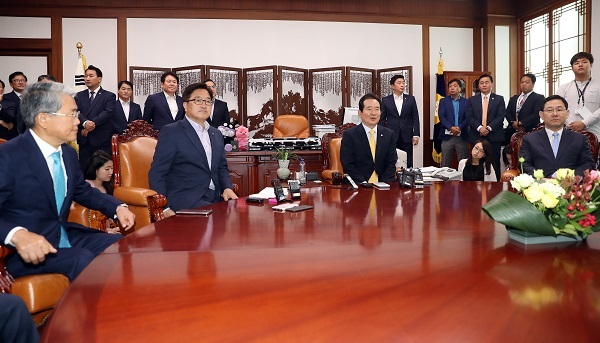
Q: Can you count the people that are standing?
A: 12